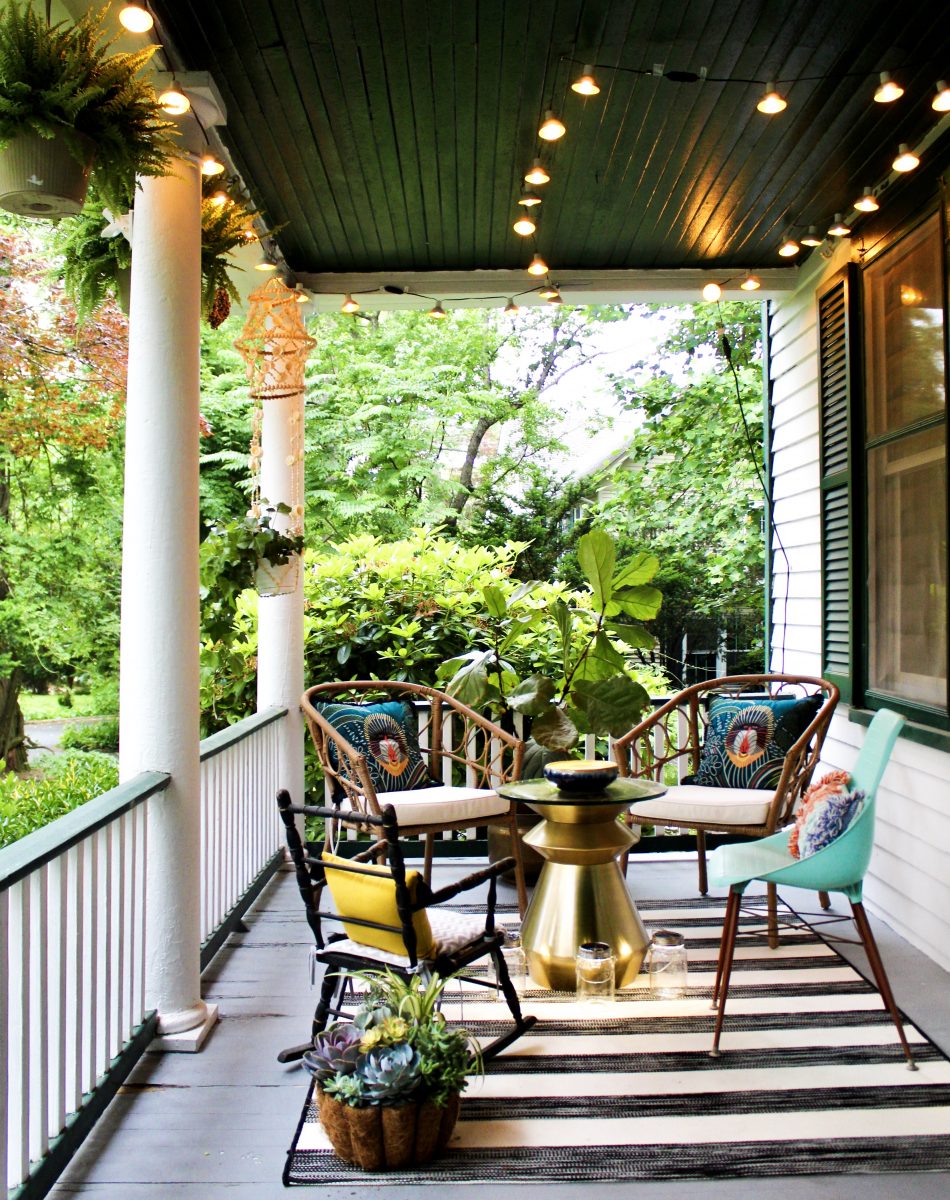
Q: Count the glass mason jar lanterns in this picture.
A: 3